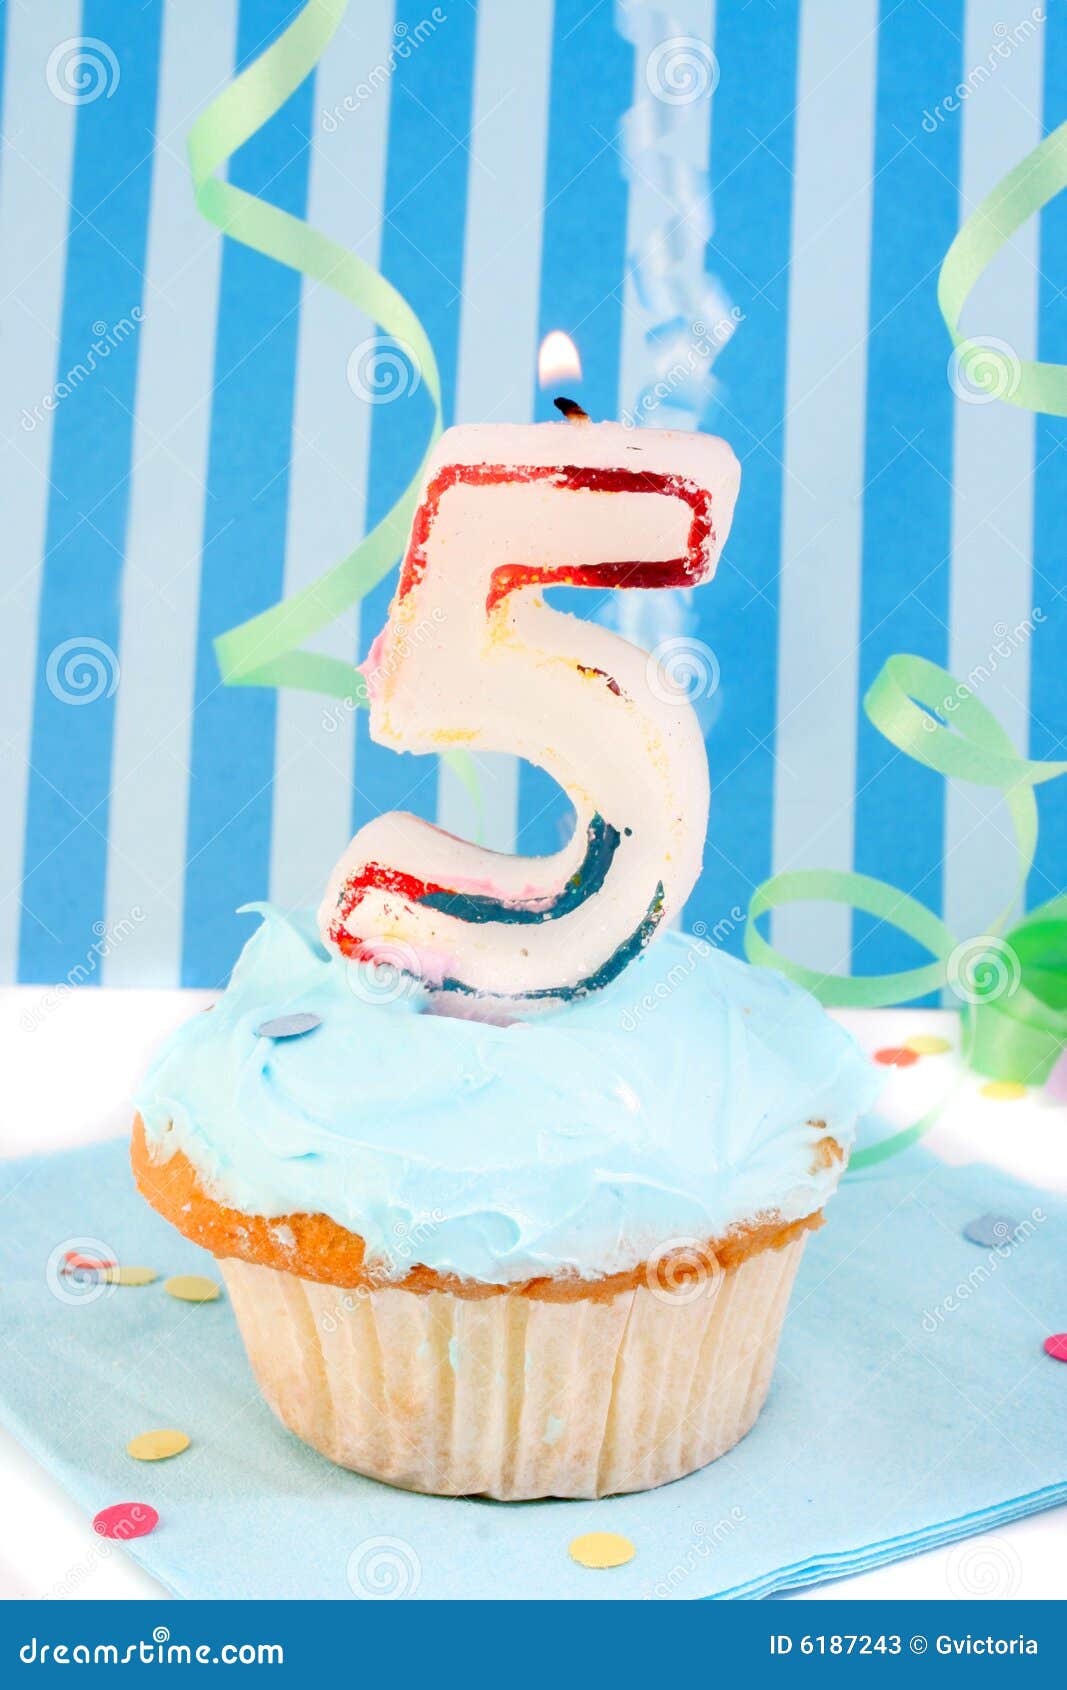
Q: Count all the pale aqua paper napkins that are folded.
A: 1